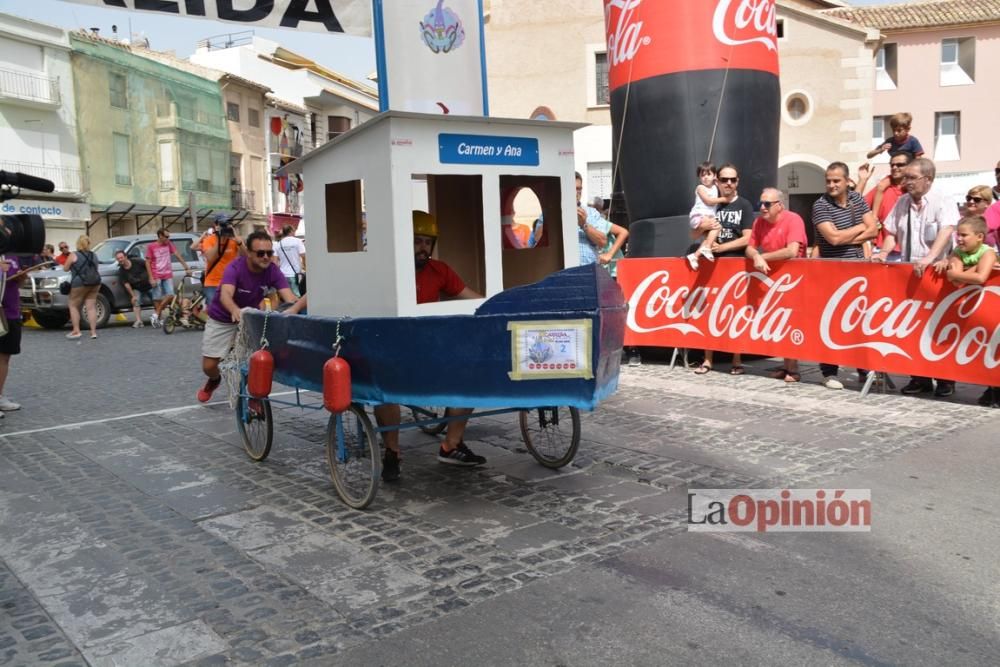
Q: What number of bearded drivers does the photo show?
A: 1